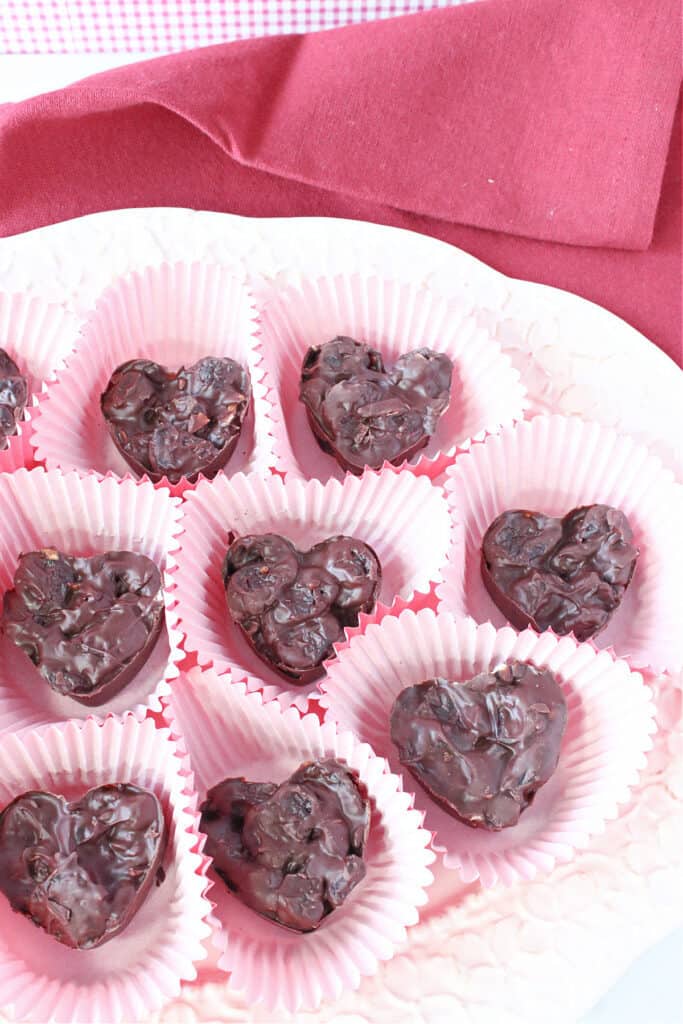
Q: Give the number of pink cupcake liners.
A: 9